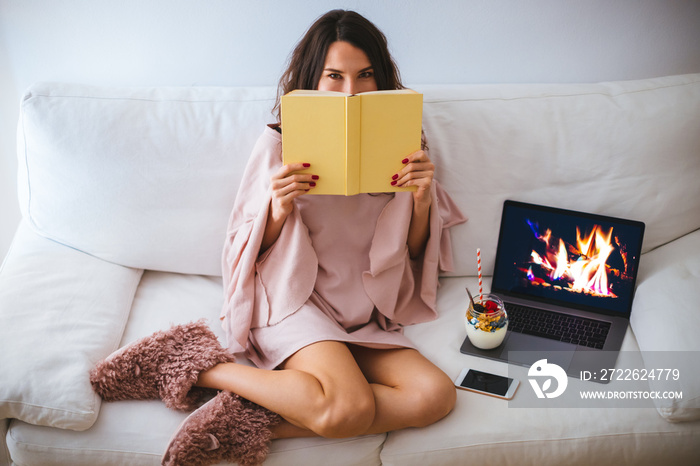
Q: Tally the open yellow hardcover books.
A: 1